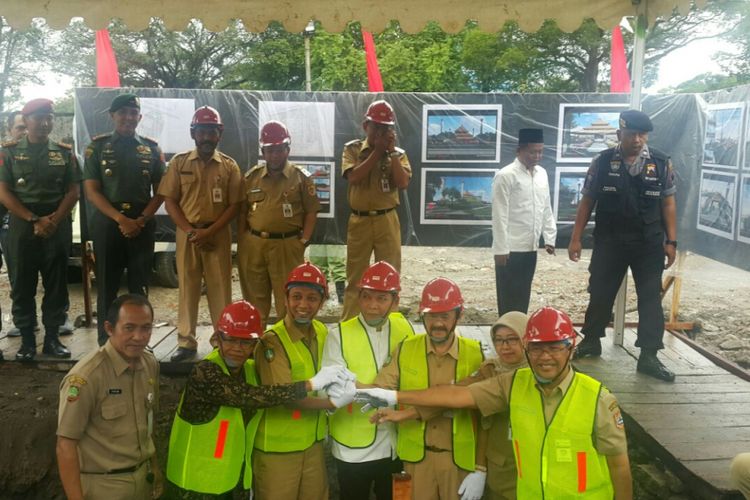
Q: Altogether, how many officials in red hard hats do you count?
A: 8